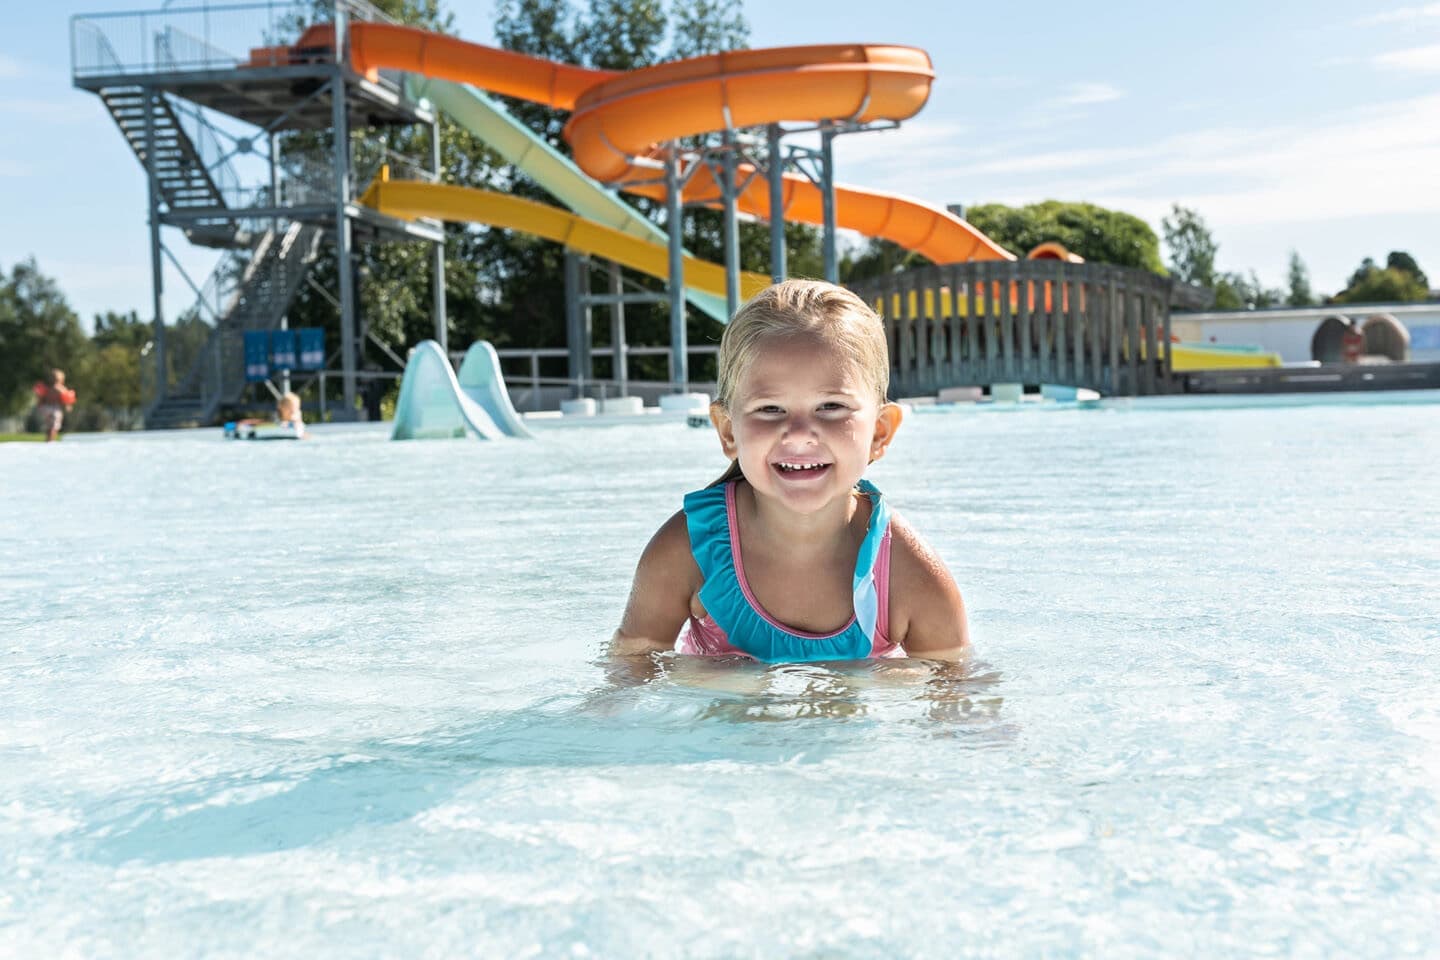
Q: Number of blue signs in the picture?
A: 3